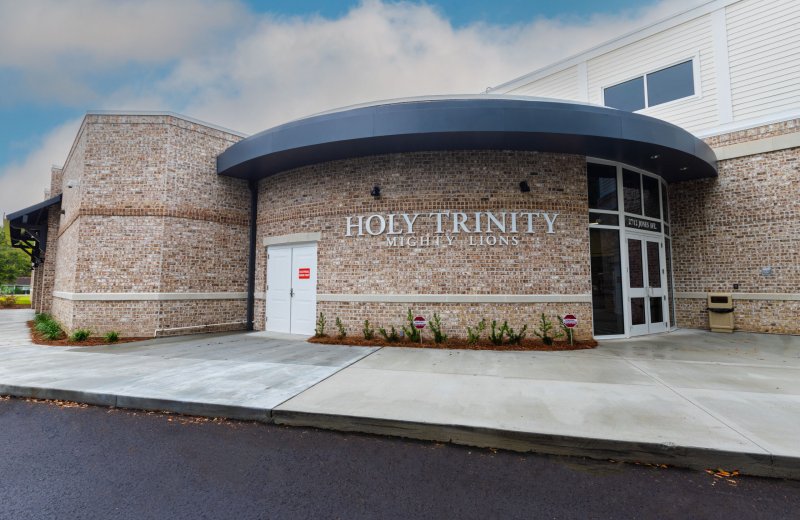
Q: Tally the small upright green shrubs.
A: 11